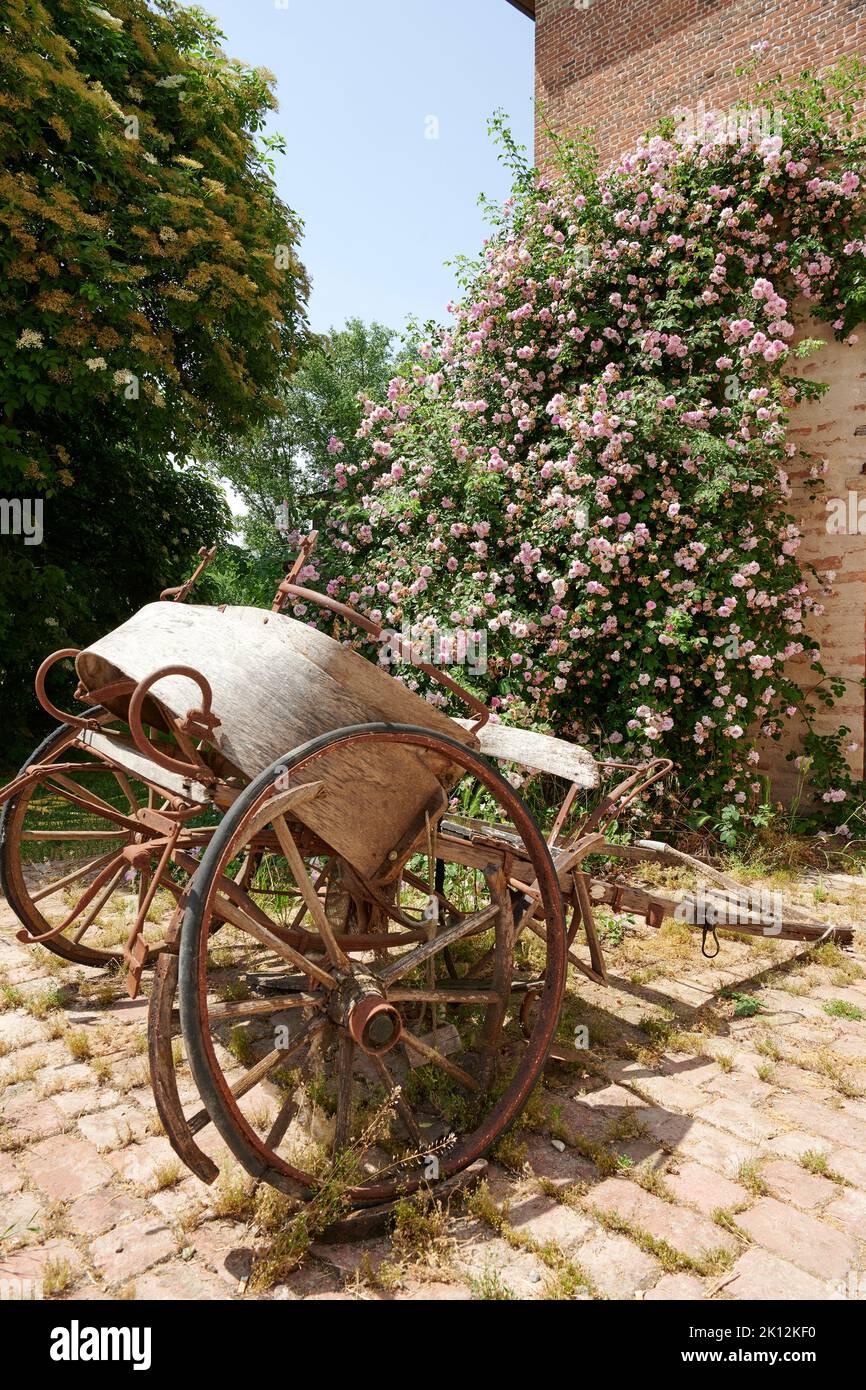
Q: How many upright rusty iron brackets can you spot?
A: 2